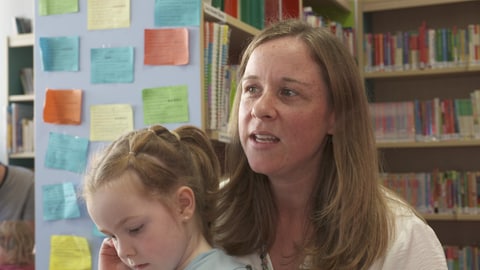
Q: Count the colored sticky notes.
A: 13